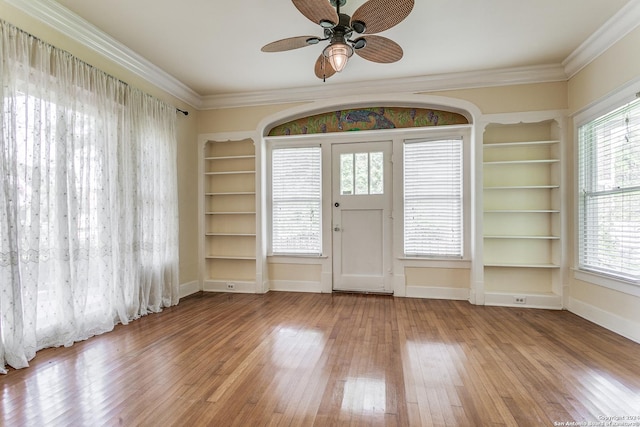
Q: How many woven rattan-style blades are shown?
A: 5